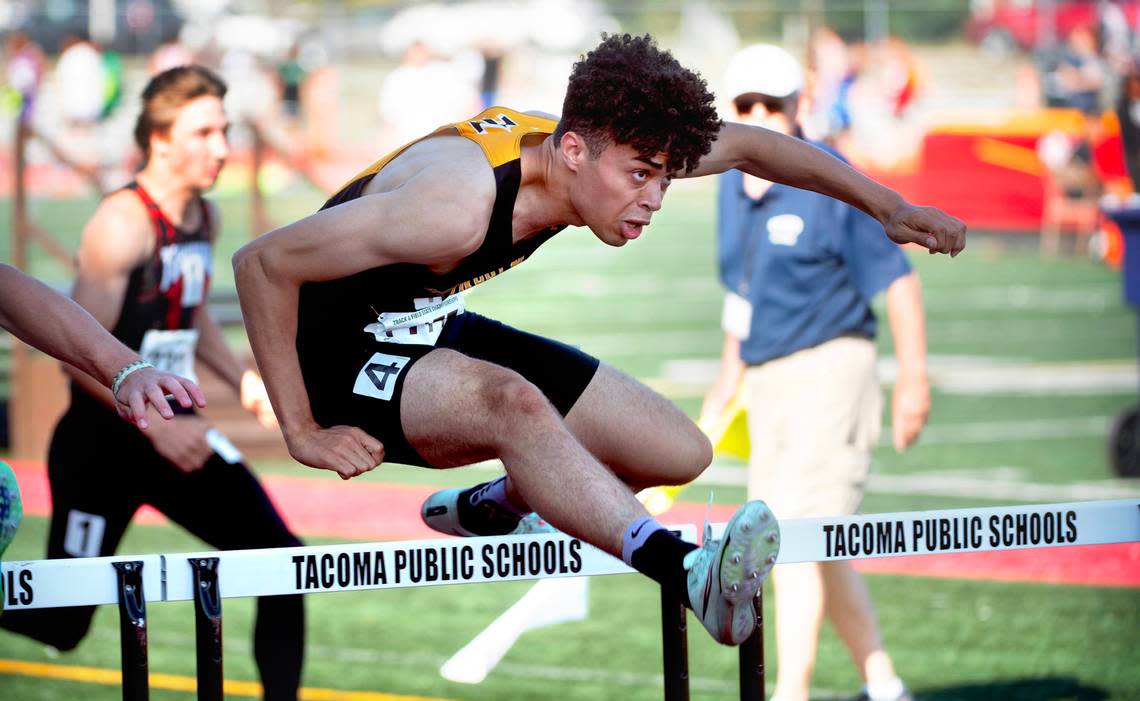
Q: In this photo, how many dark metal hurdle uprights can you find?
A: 4